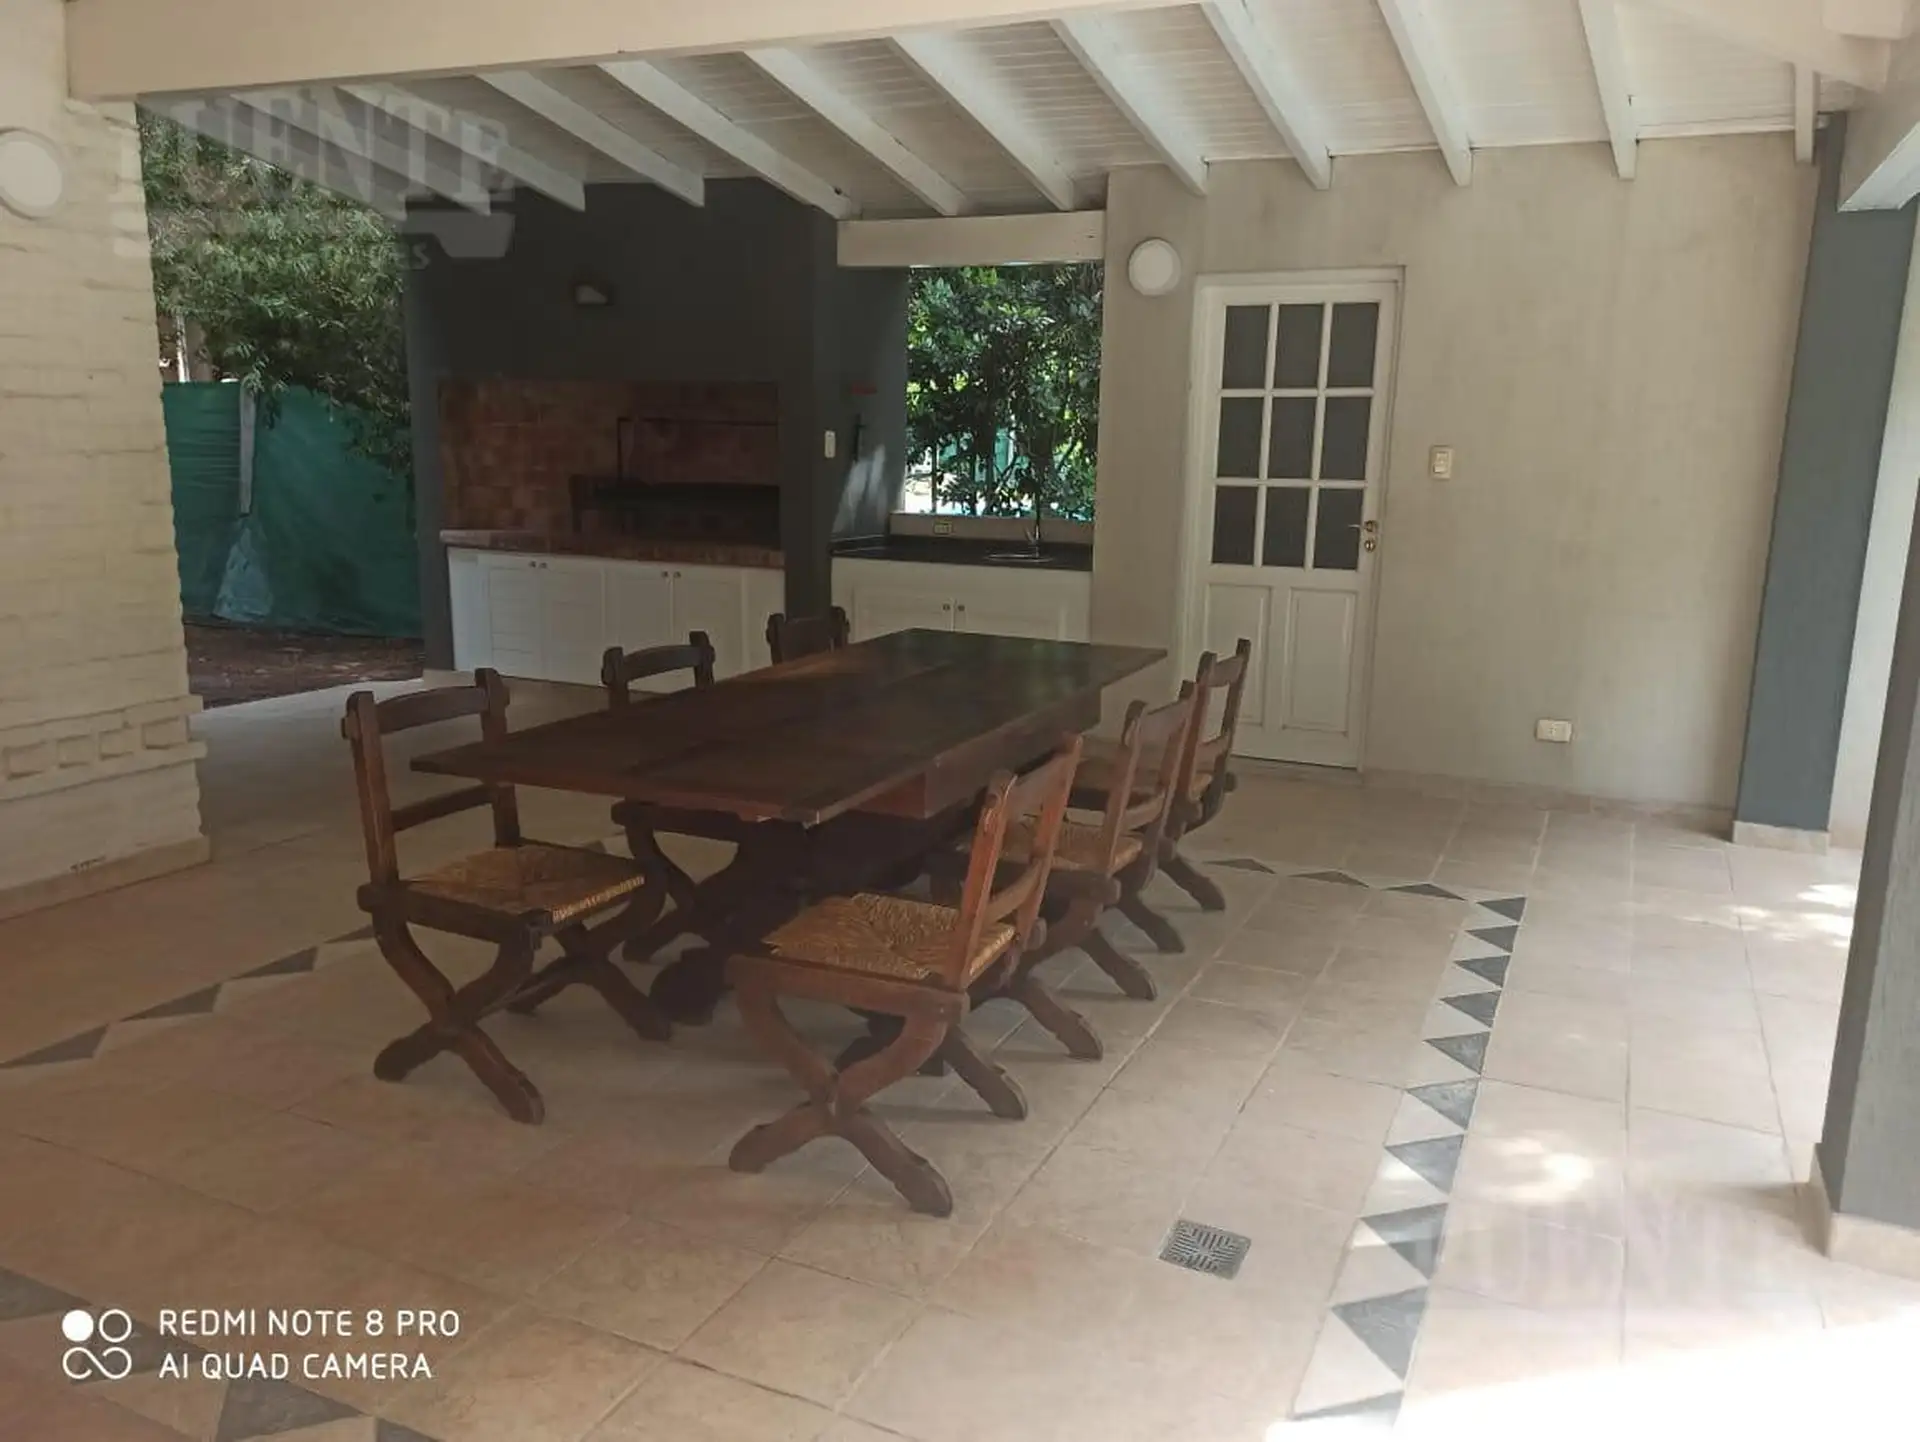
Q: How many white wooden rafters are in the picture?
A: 12